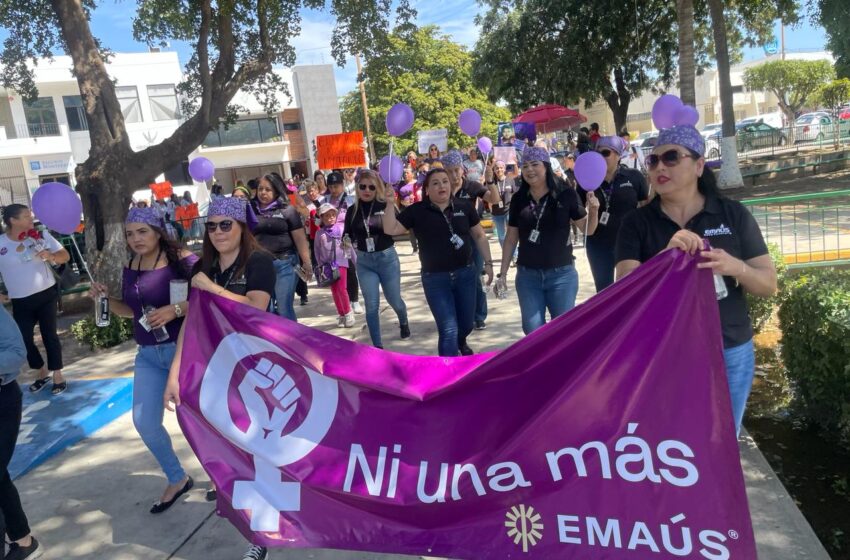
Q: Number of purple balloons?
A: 9